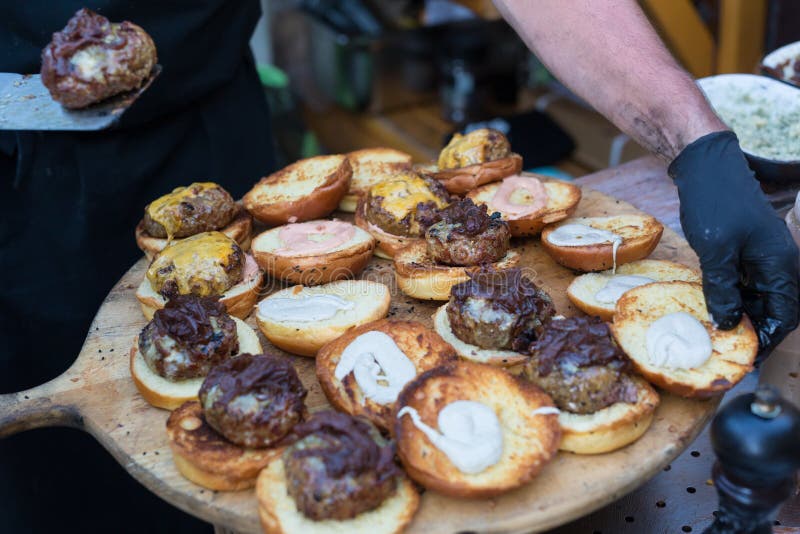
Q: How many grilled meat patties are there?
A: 11